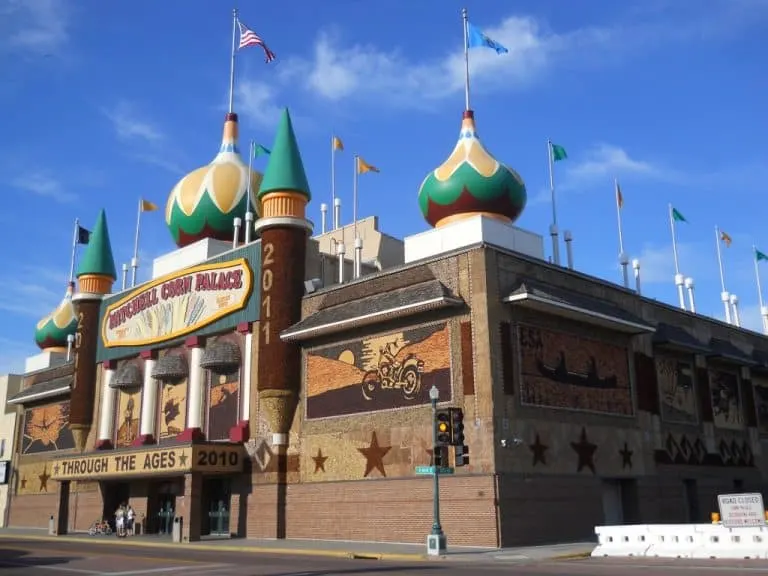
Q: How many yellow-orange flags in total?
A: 5